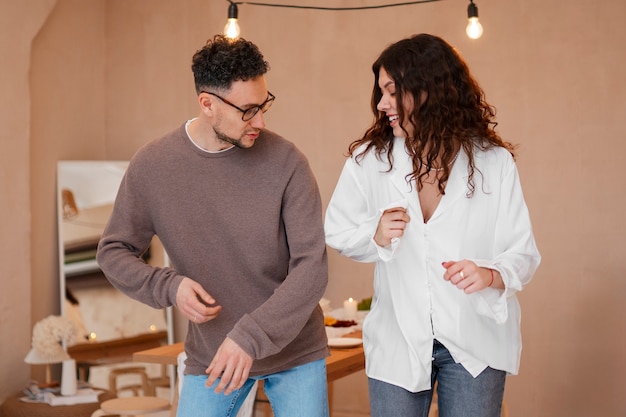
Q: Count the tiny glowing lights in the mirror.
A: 2